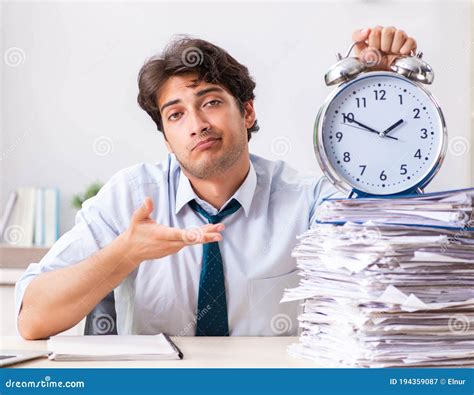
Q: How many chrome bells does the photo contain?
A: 2